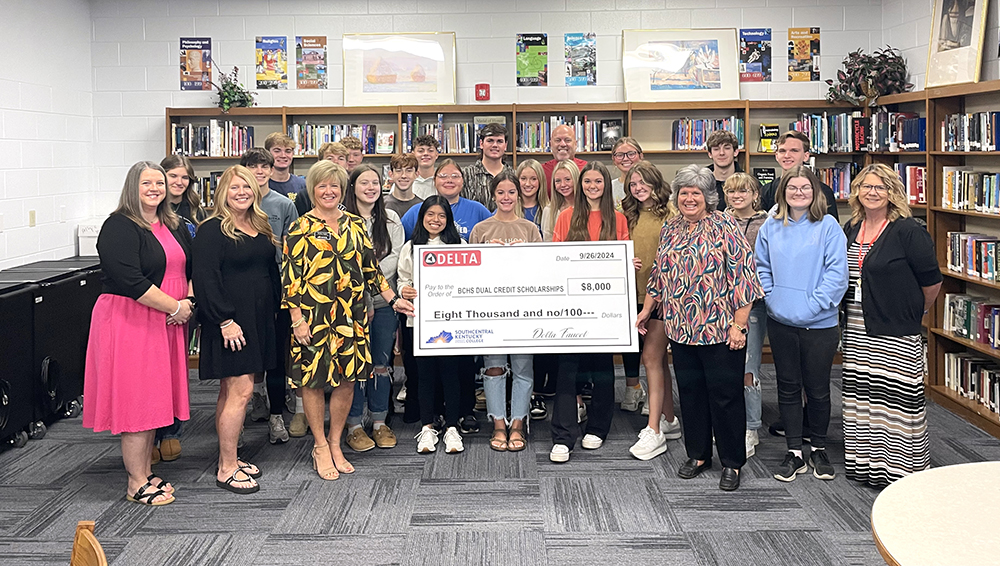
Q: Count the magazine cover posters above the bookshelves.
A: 7